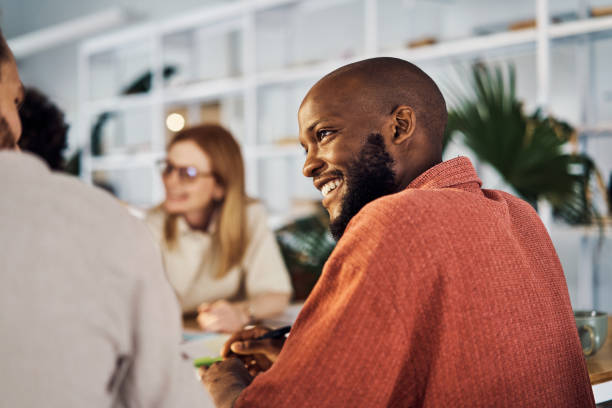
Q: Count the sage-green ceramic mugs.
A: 1